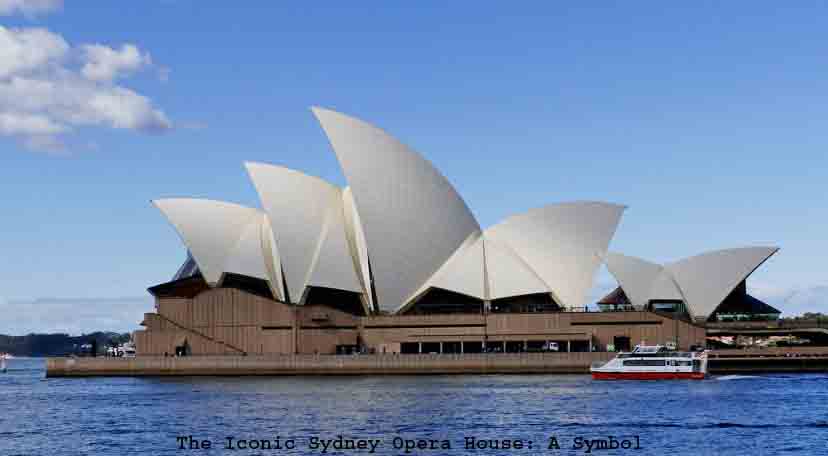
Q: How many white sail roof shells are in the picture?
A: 6